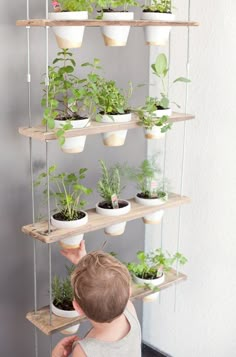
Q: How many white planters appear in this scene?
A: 11